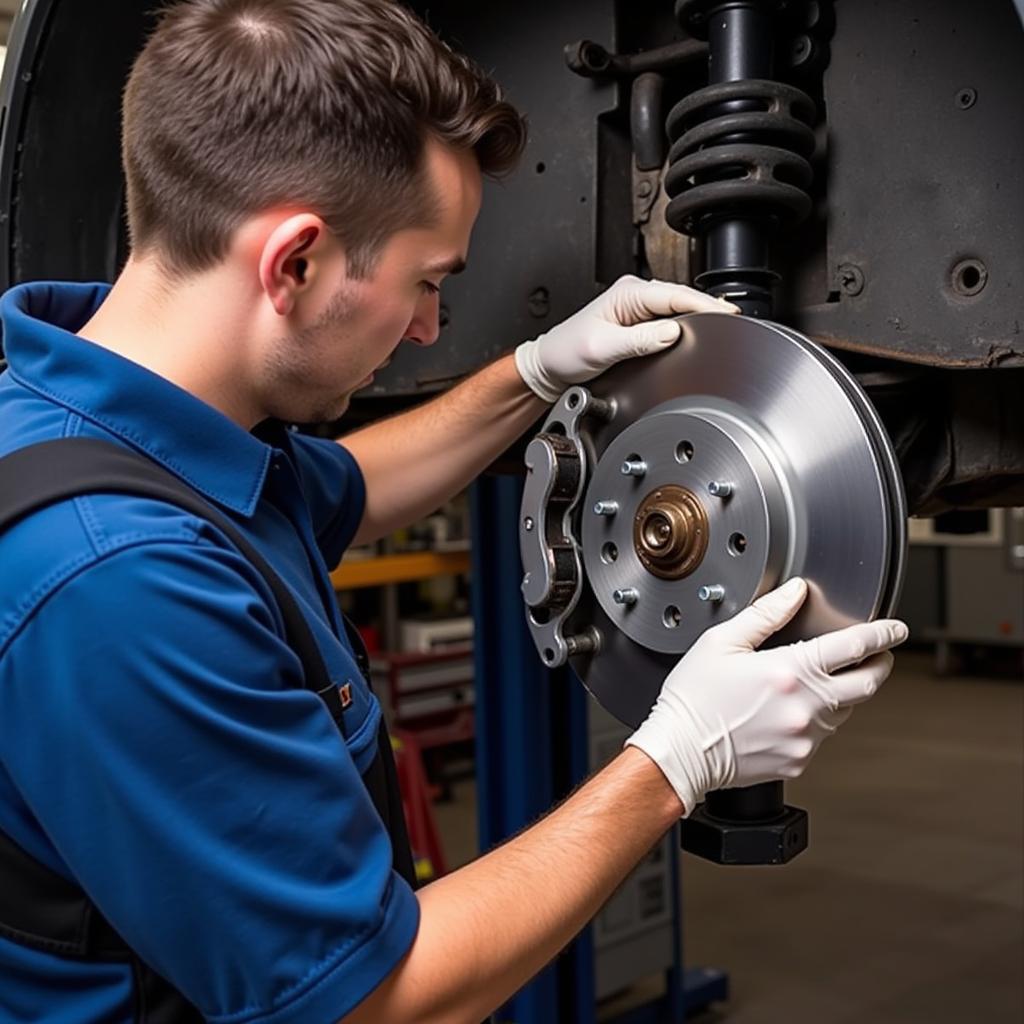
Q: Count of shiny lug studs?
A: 5